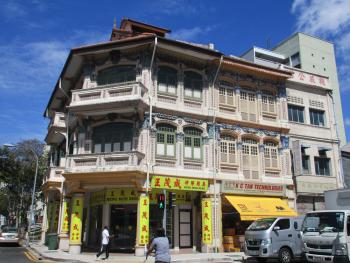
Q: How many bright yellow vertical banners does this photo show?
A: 4